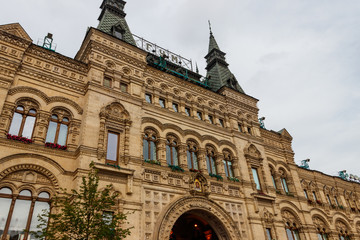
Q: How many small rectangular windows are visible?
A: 11